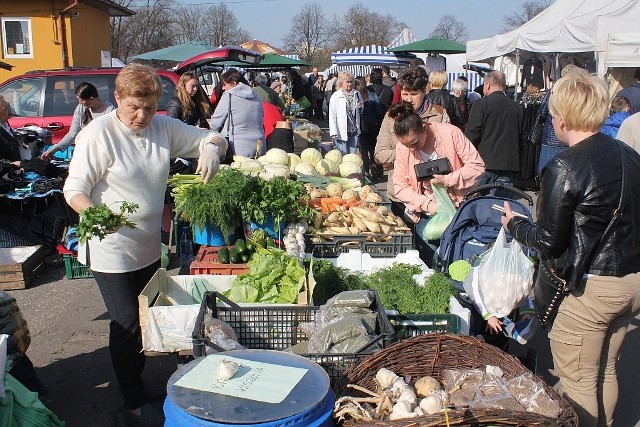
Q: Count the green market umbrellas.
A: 3